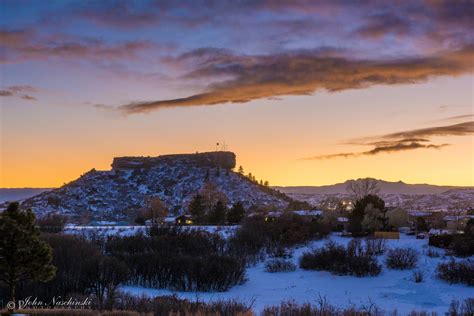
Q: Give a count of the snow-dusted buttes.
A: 1